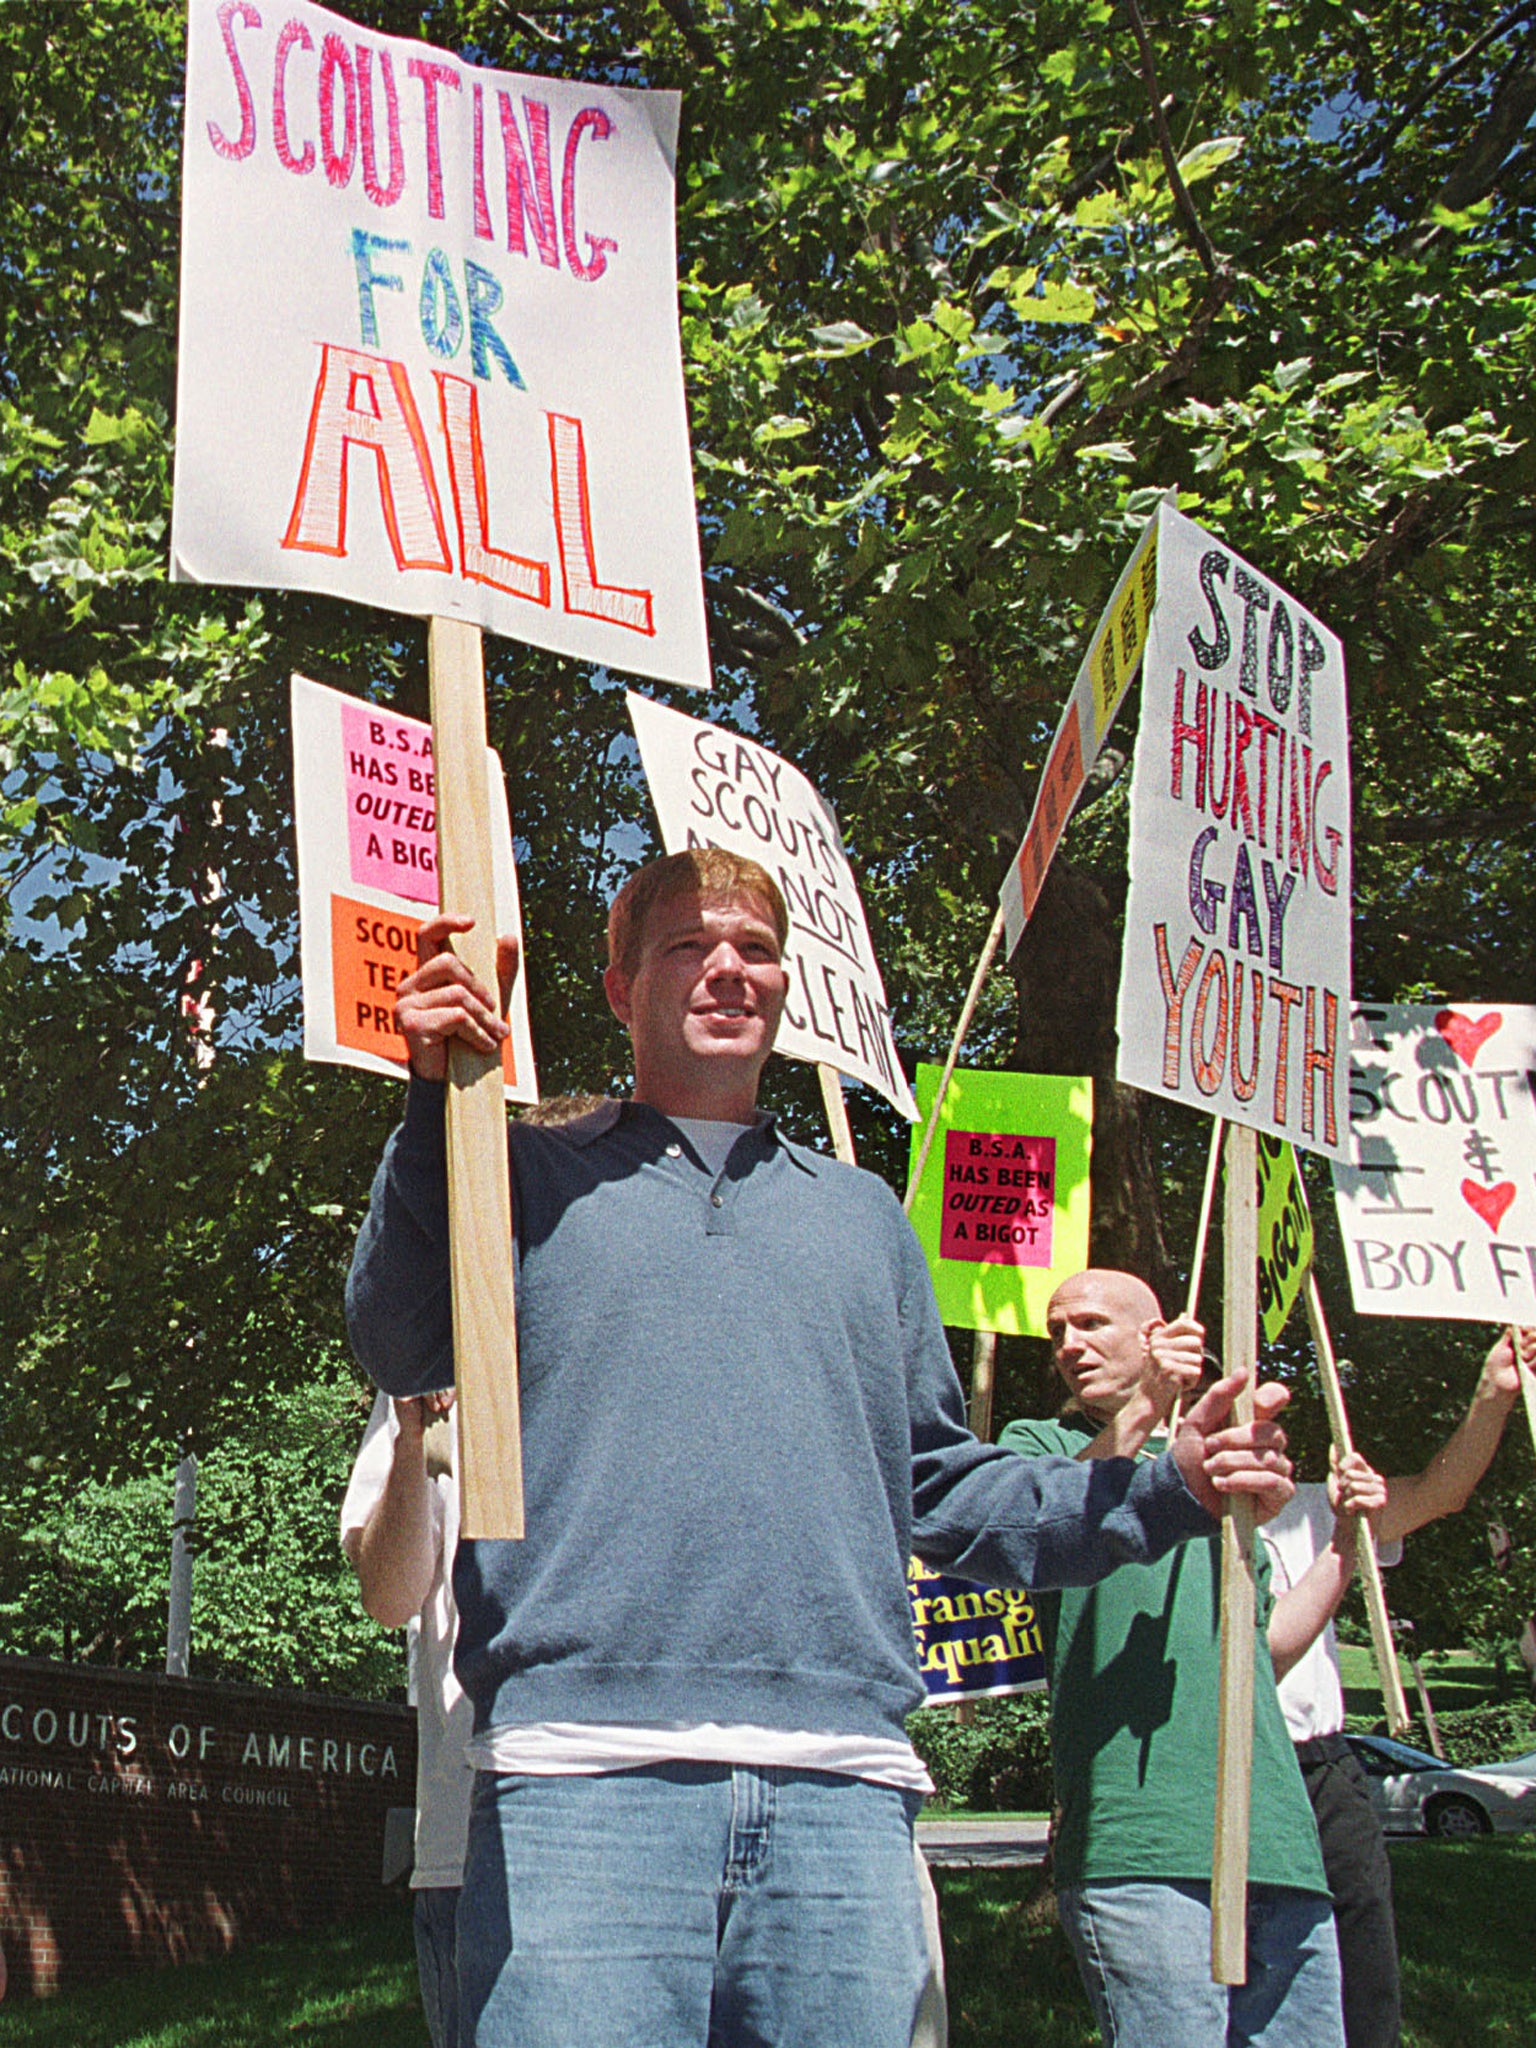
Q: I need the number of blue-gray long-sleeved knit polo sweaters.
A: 1